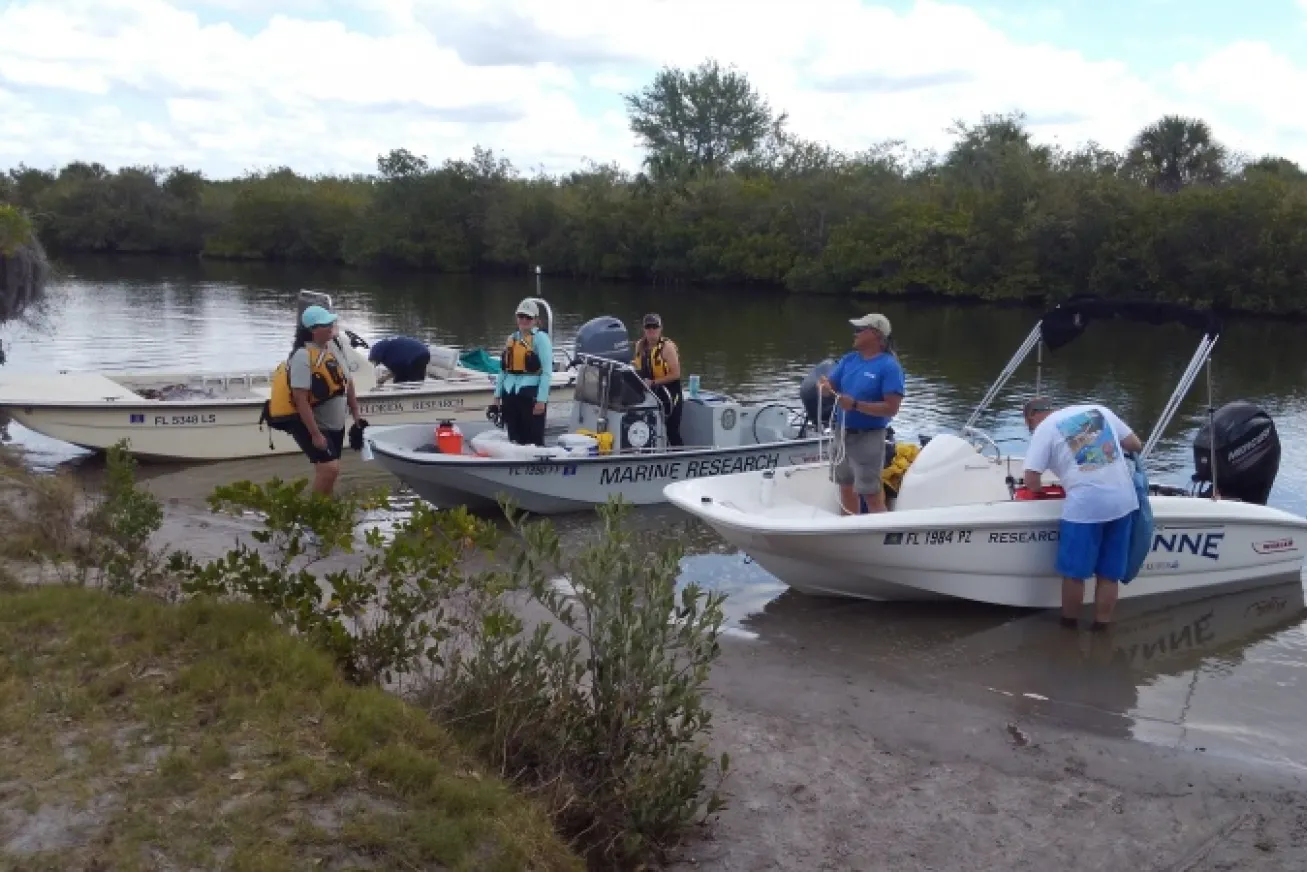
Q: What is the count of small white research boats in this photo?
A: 3